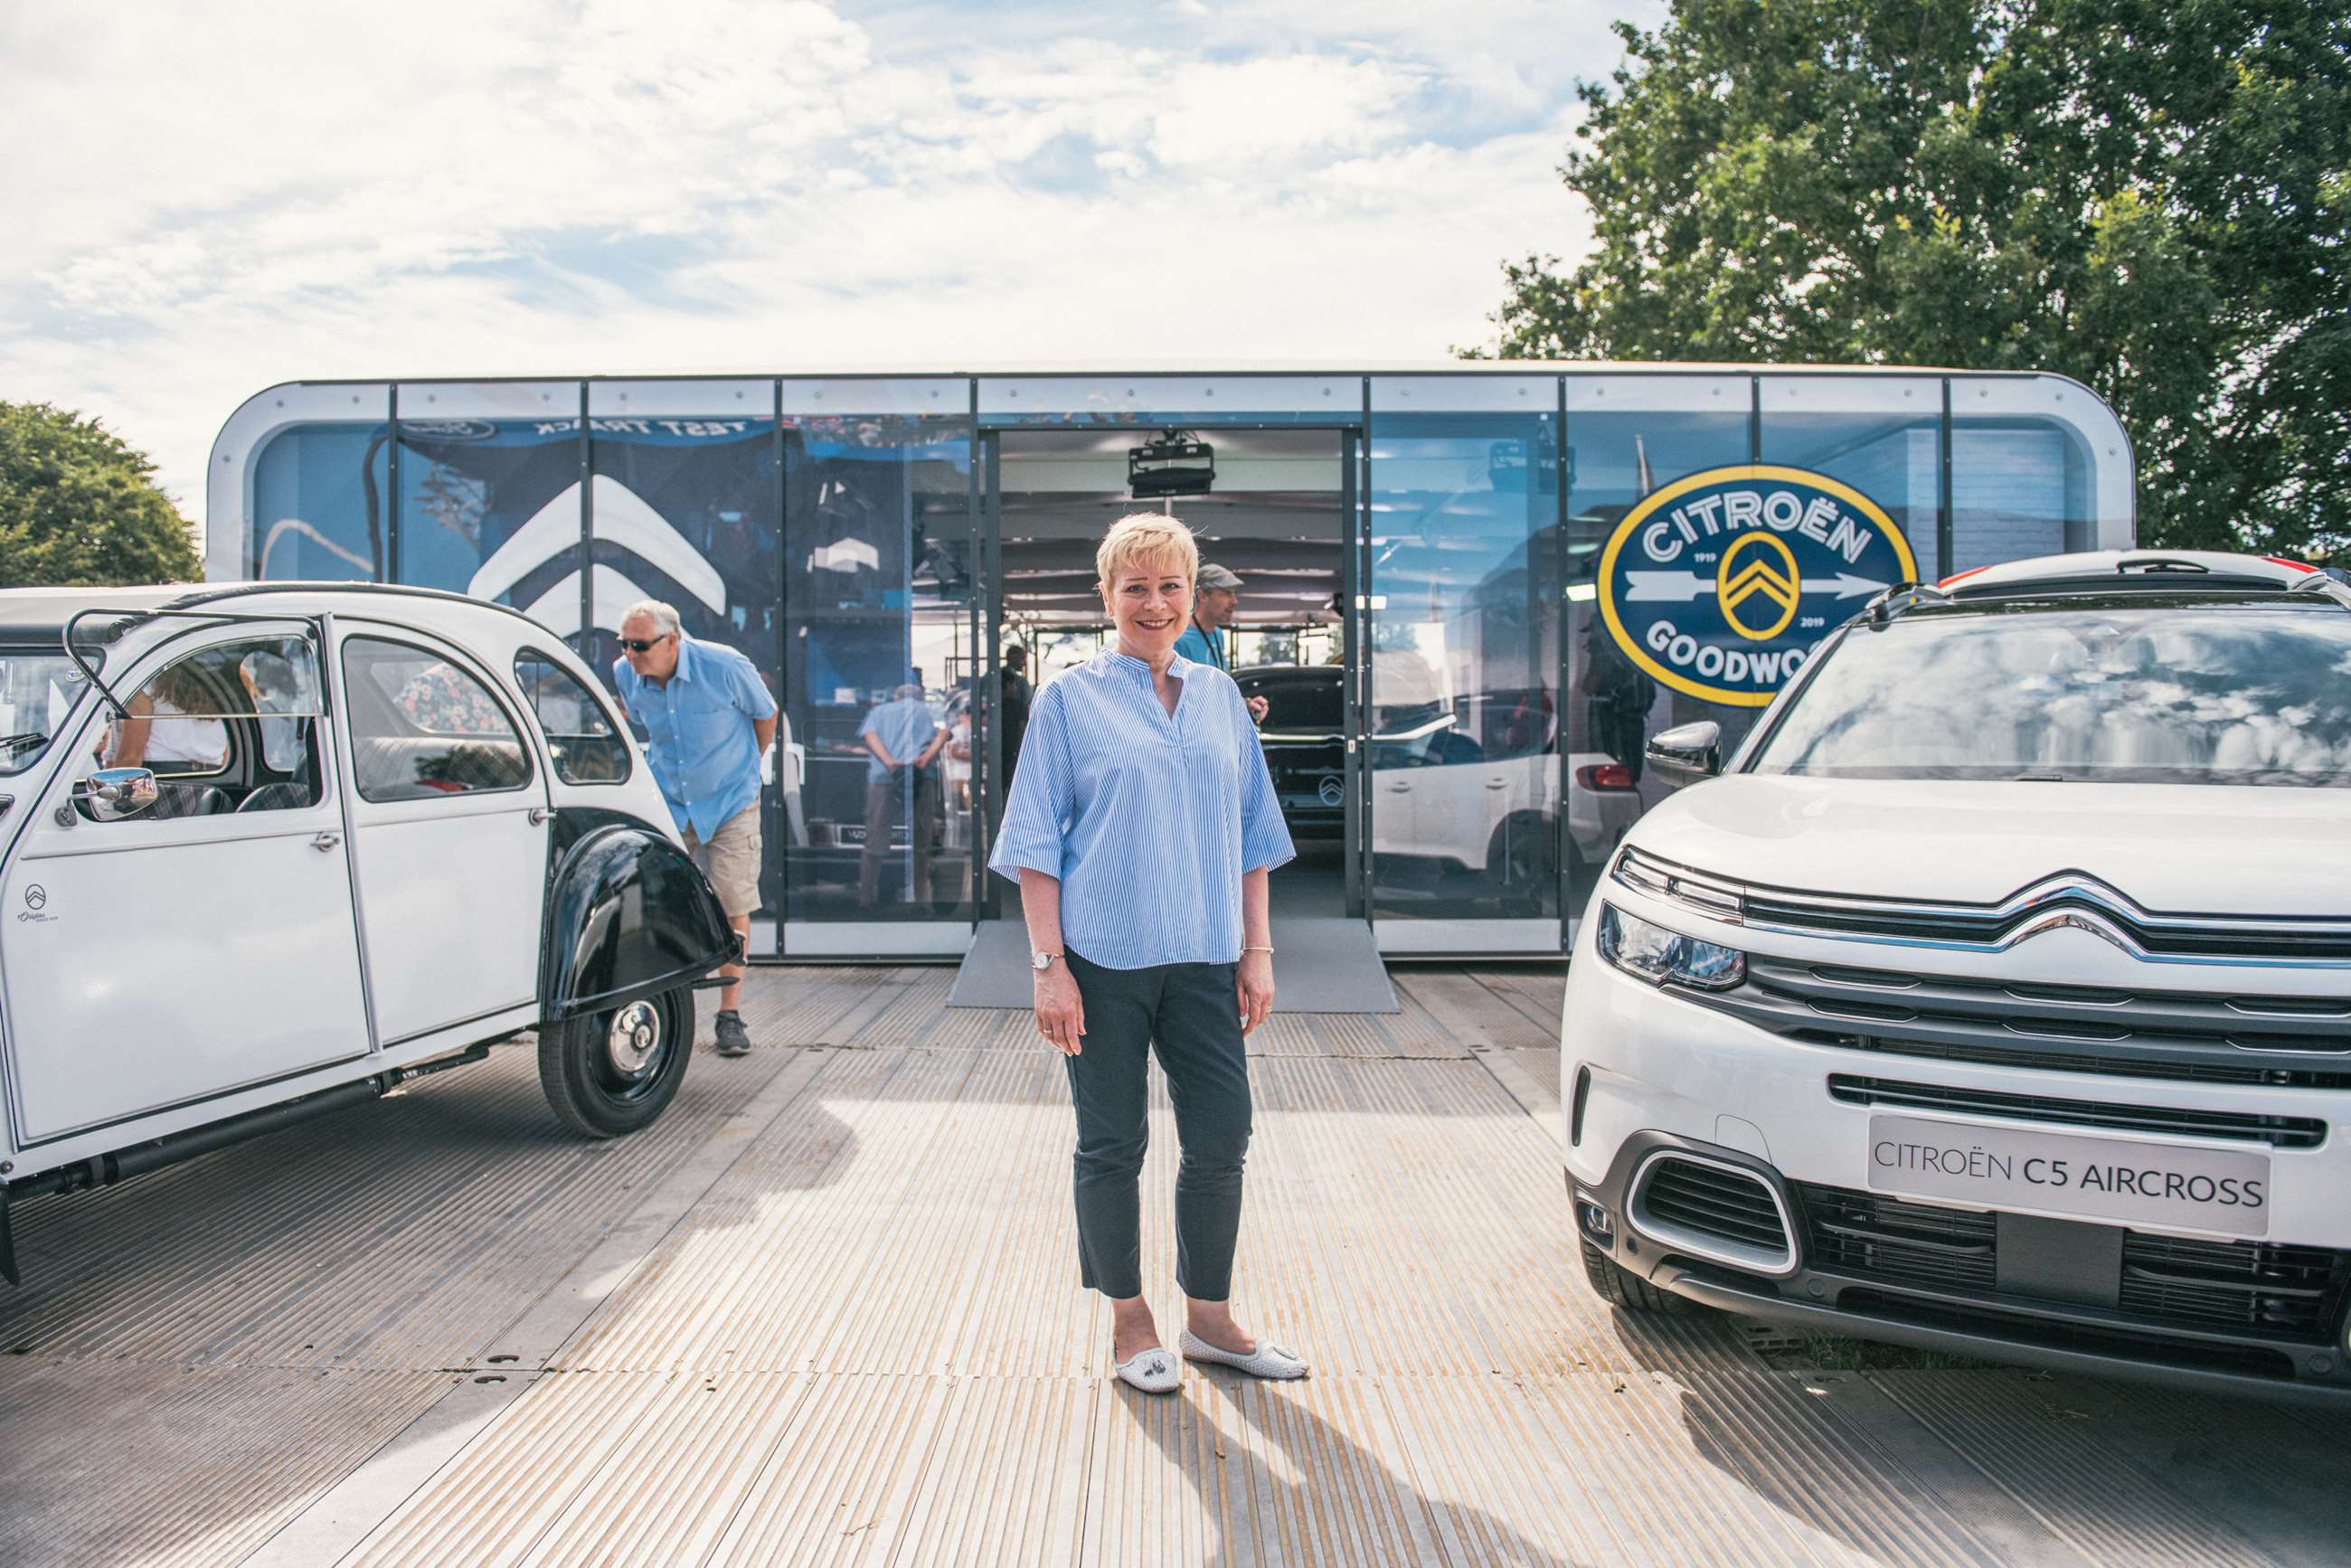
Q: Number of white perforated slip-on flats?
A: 2